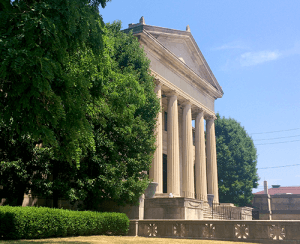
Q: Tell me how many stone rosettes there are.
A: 5